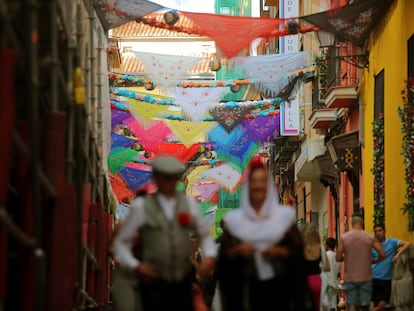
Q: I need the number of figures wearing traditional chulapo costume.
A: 2